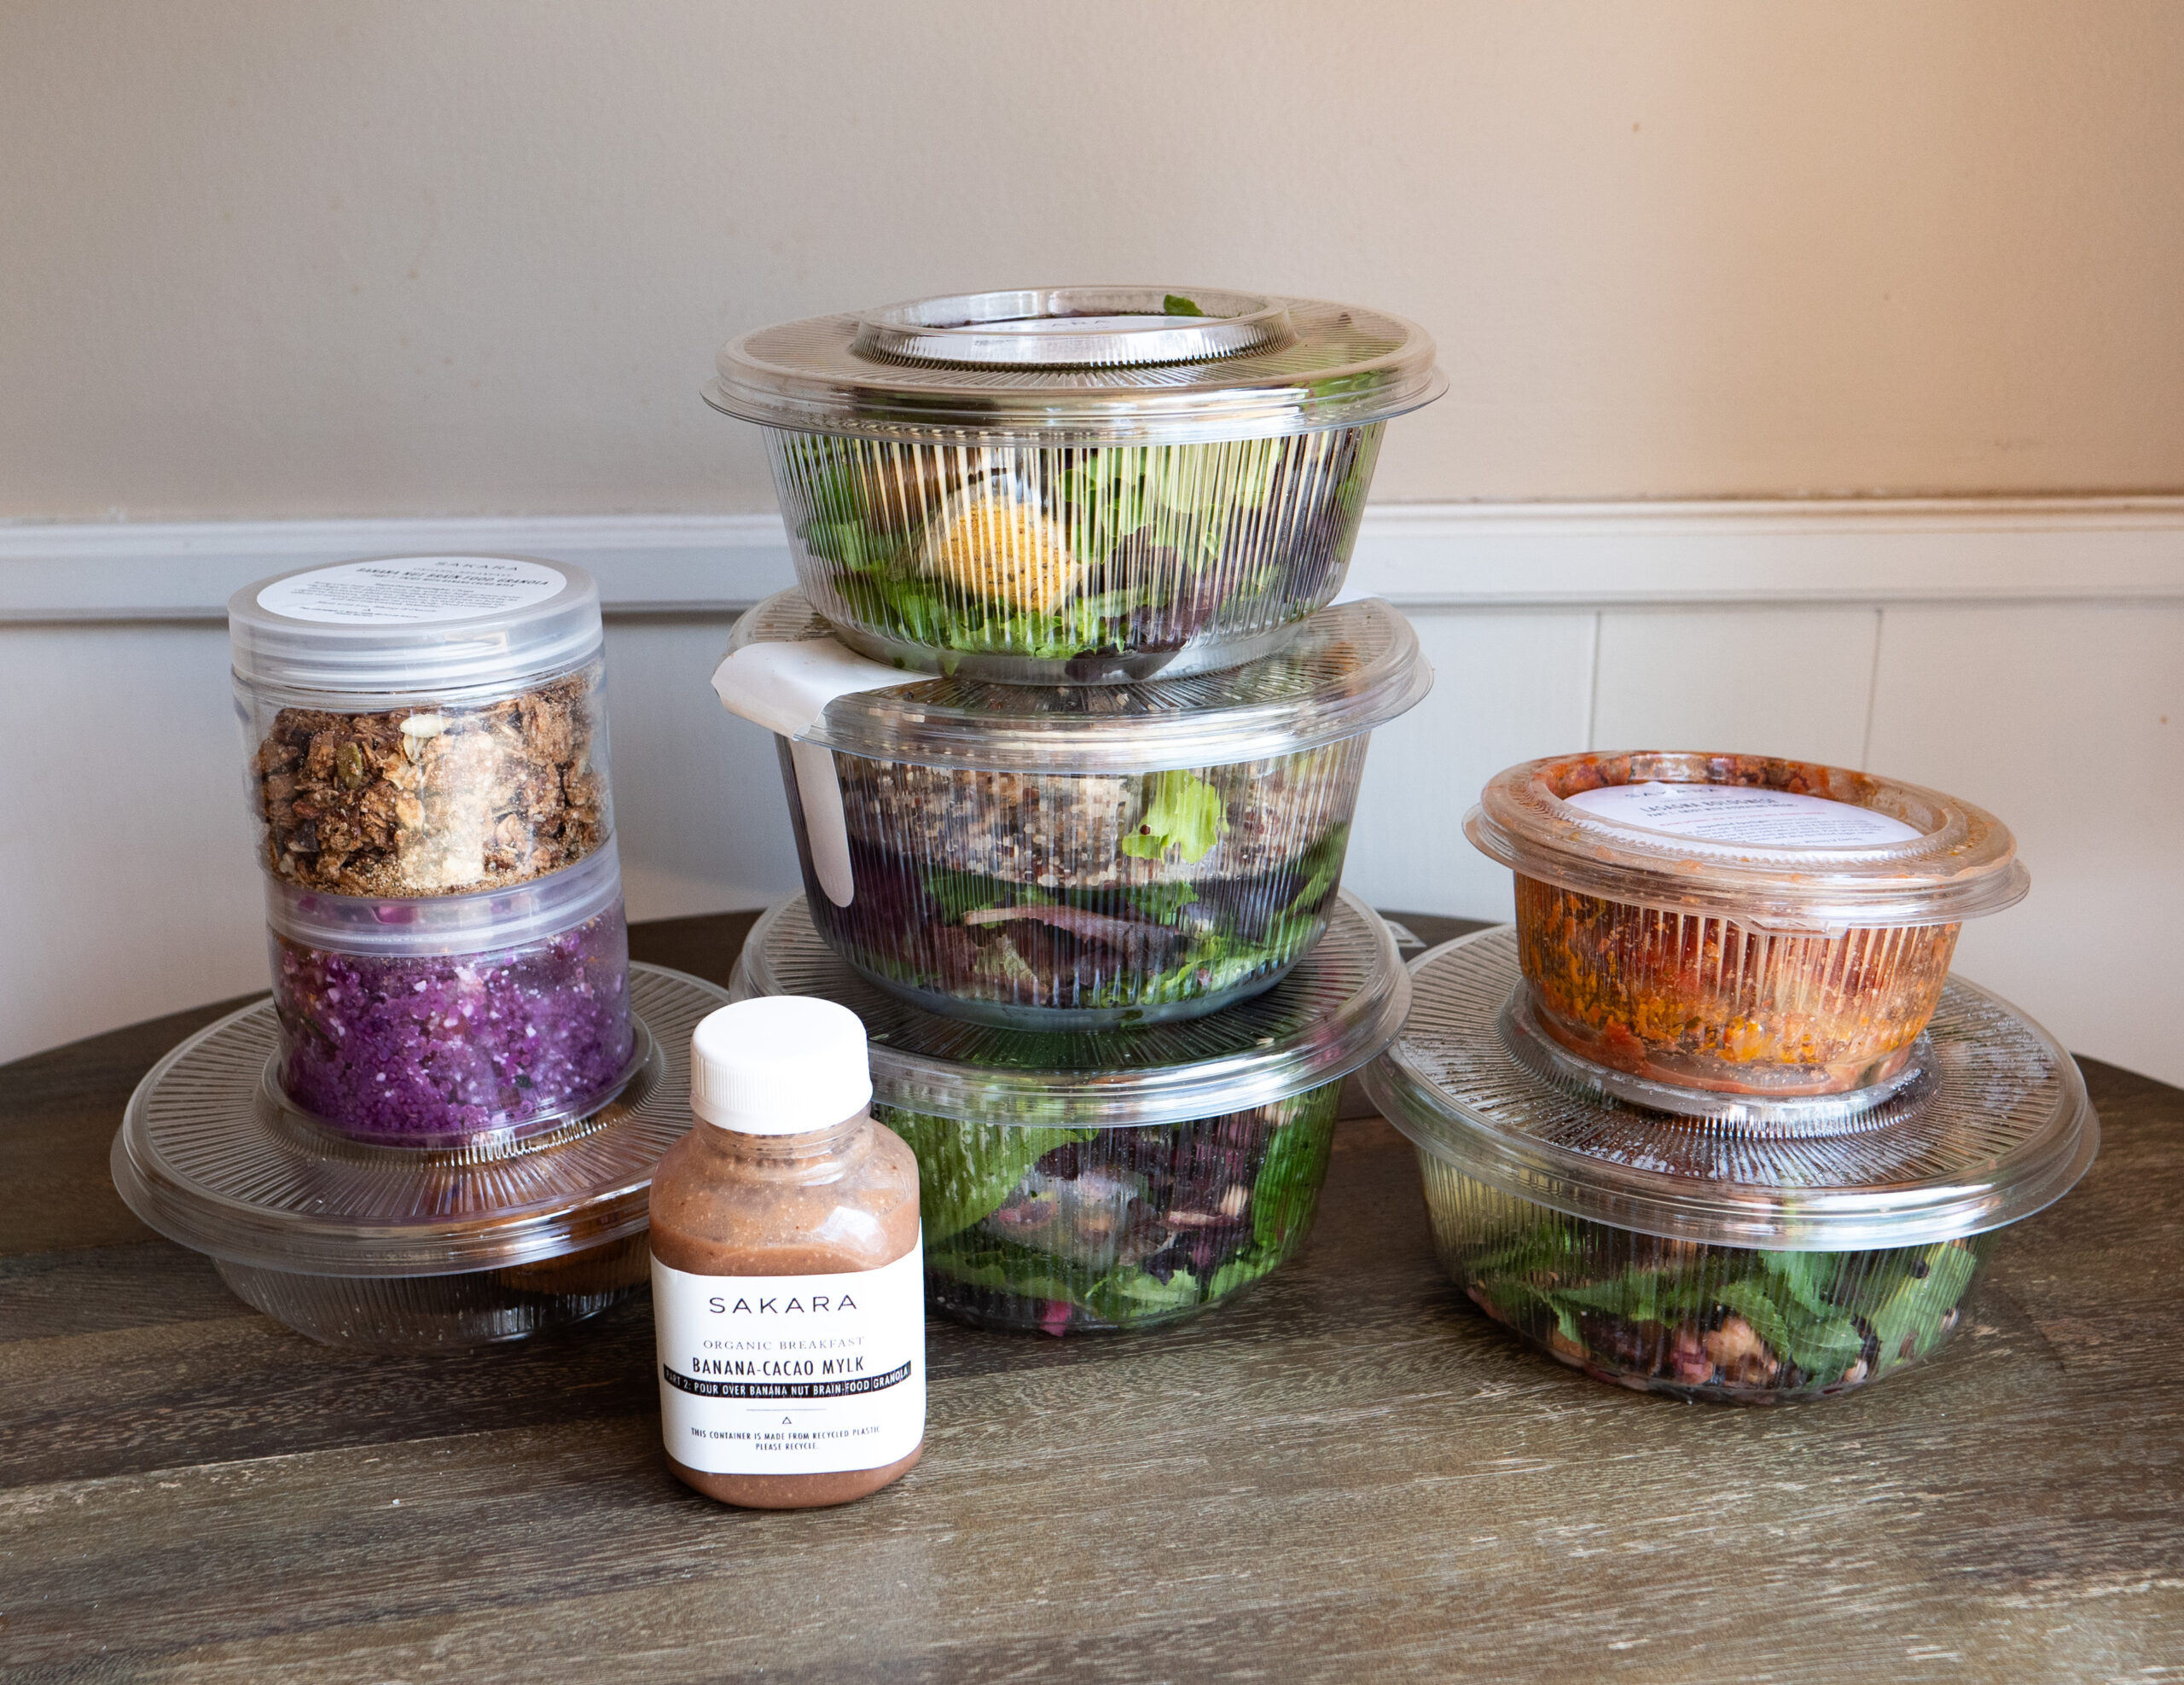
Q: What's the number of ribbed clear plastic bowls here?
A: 6